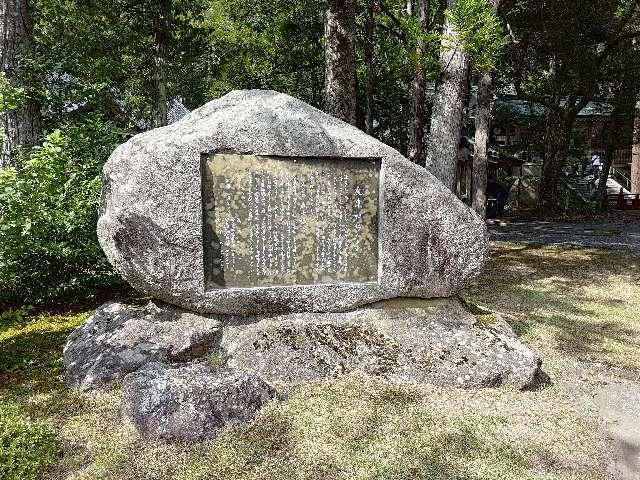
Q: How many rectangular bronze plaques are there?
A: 1